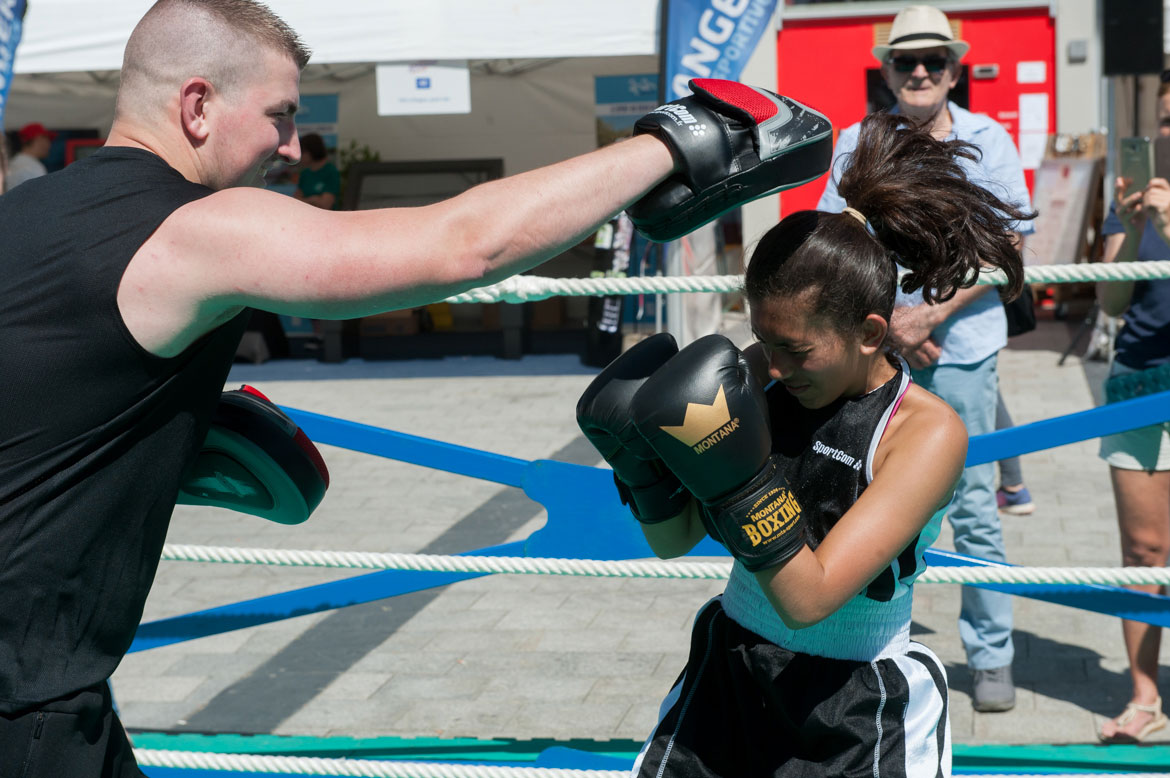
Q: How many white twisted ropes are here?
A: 3